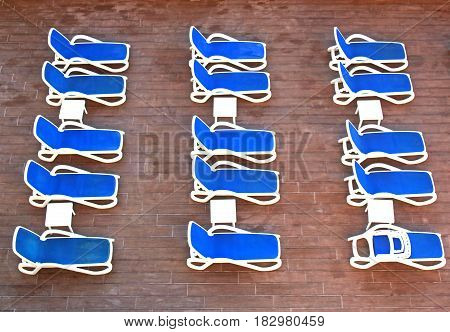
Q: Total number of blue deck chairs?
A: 15